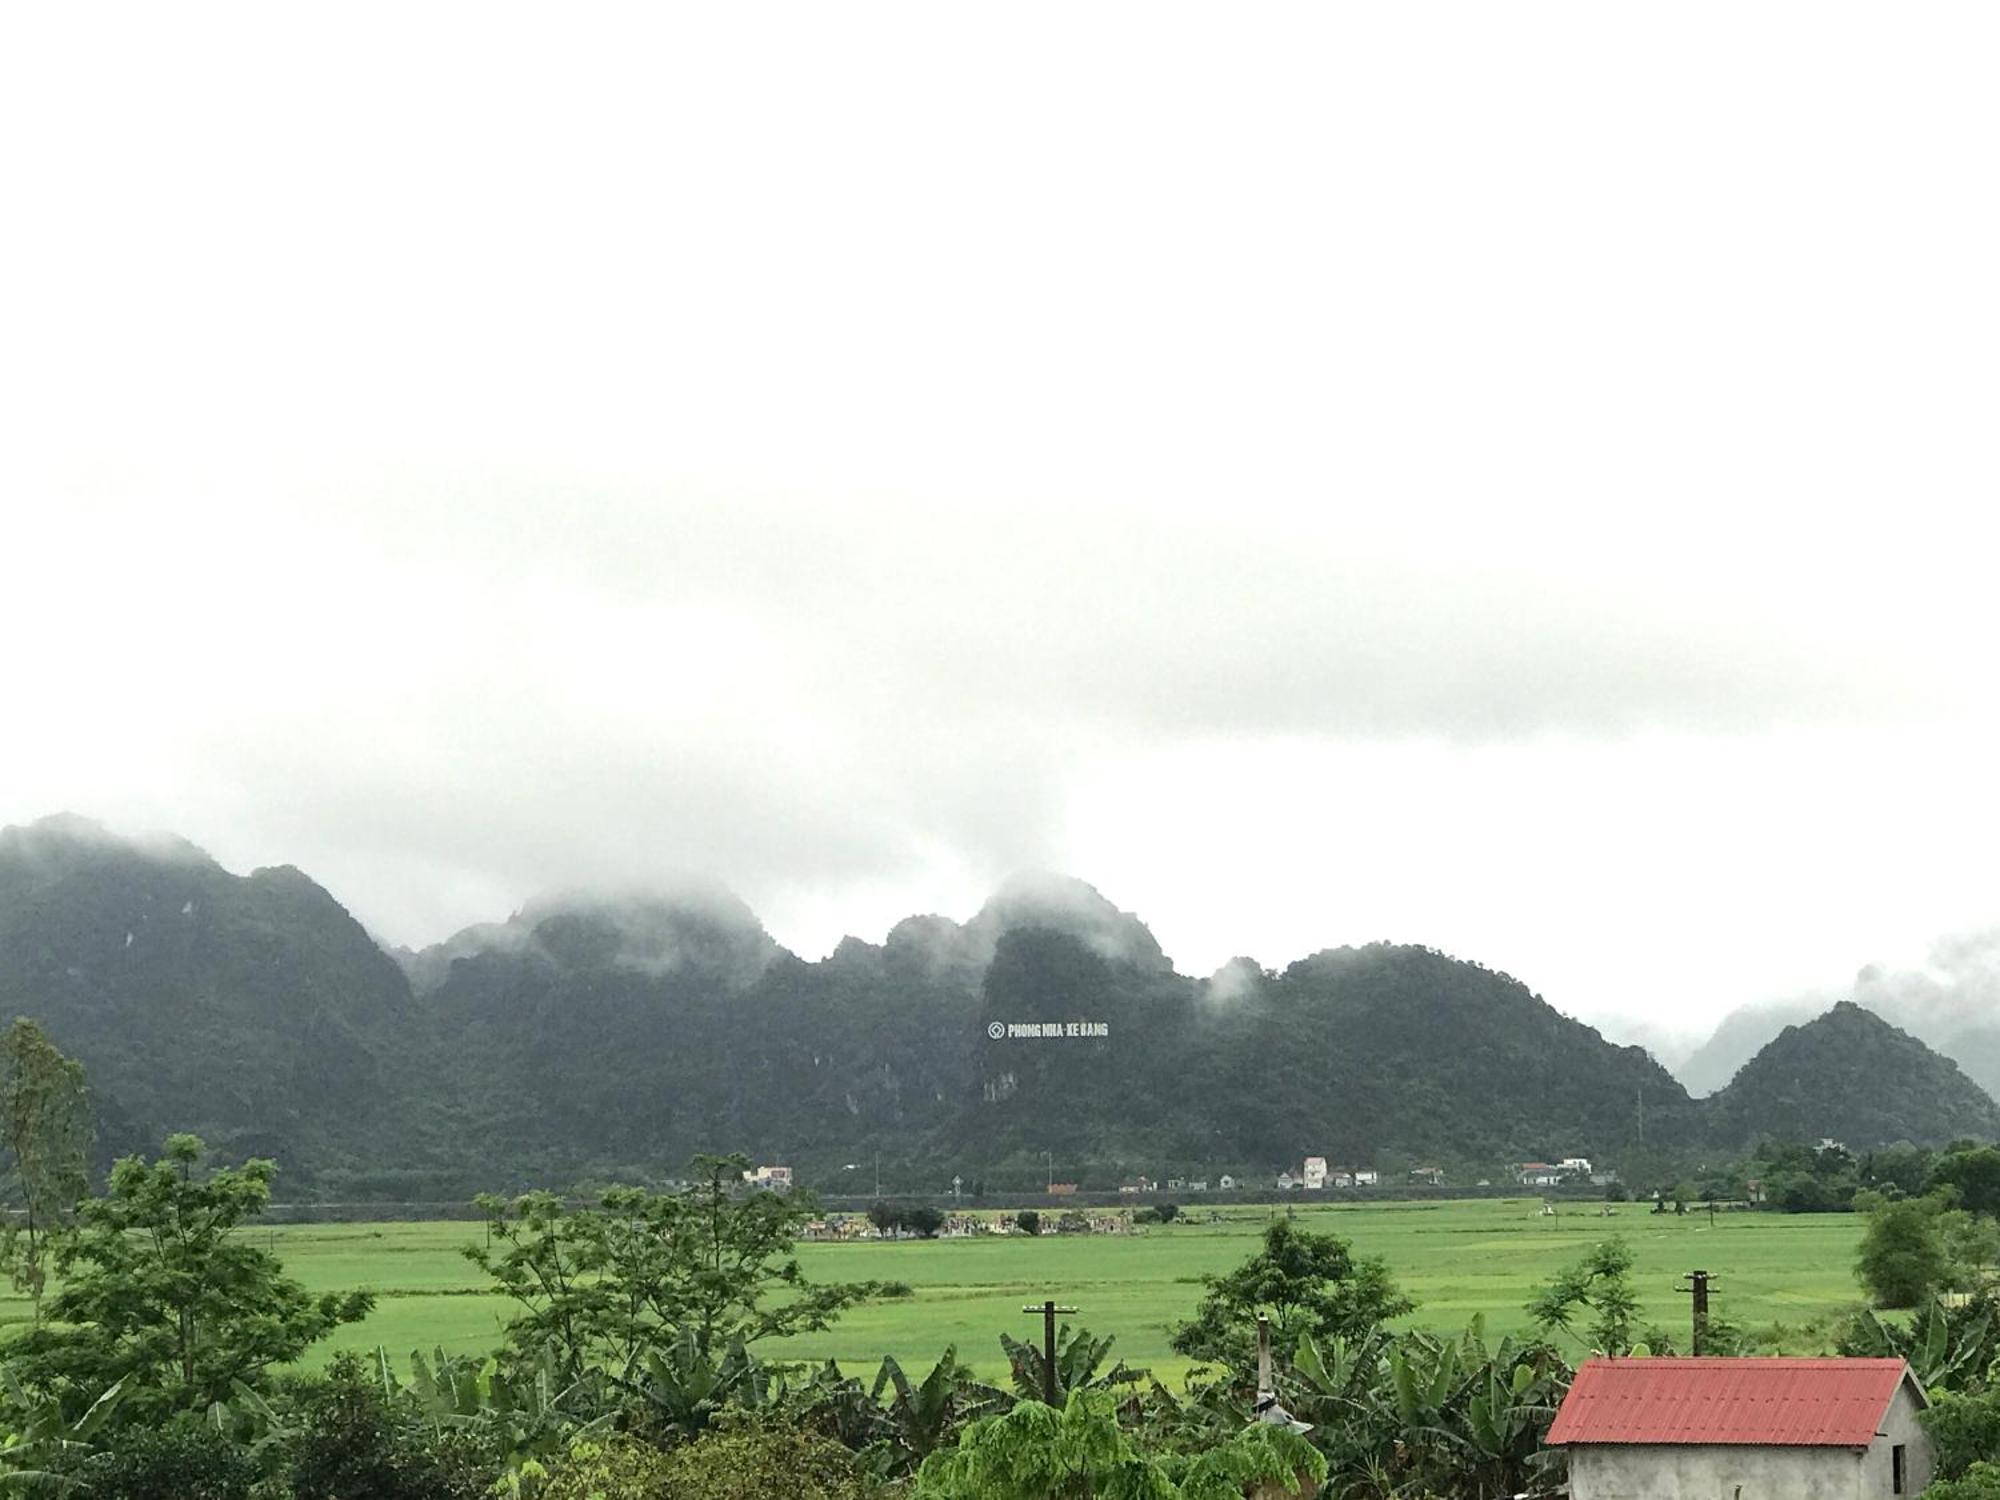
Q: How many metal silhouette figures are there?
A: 0